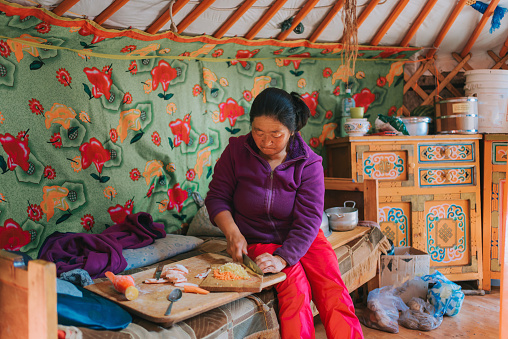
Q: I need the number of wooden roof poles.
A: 14